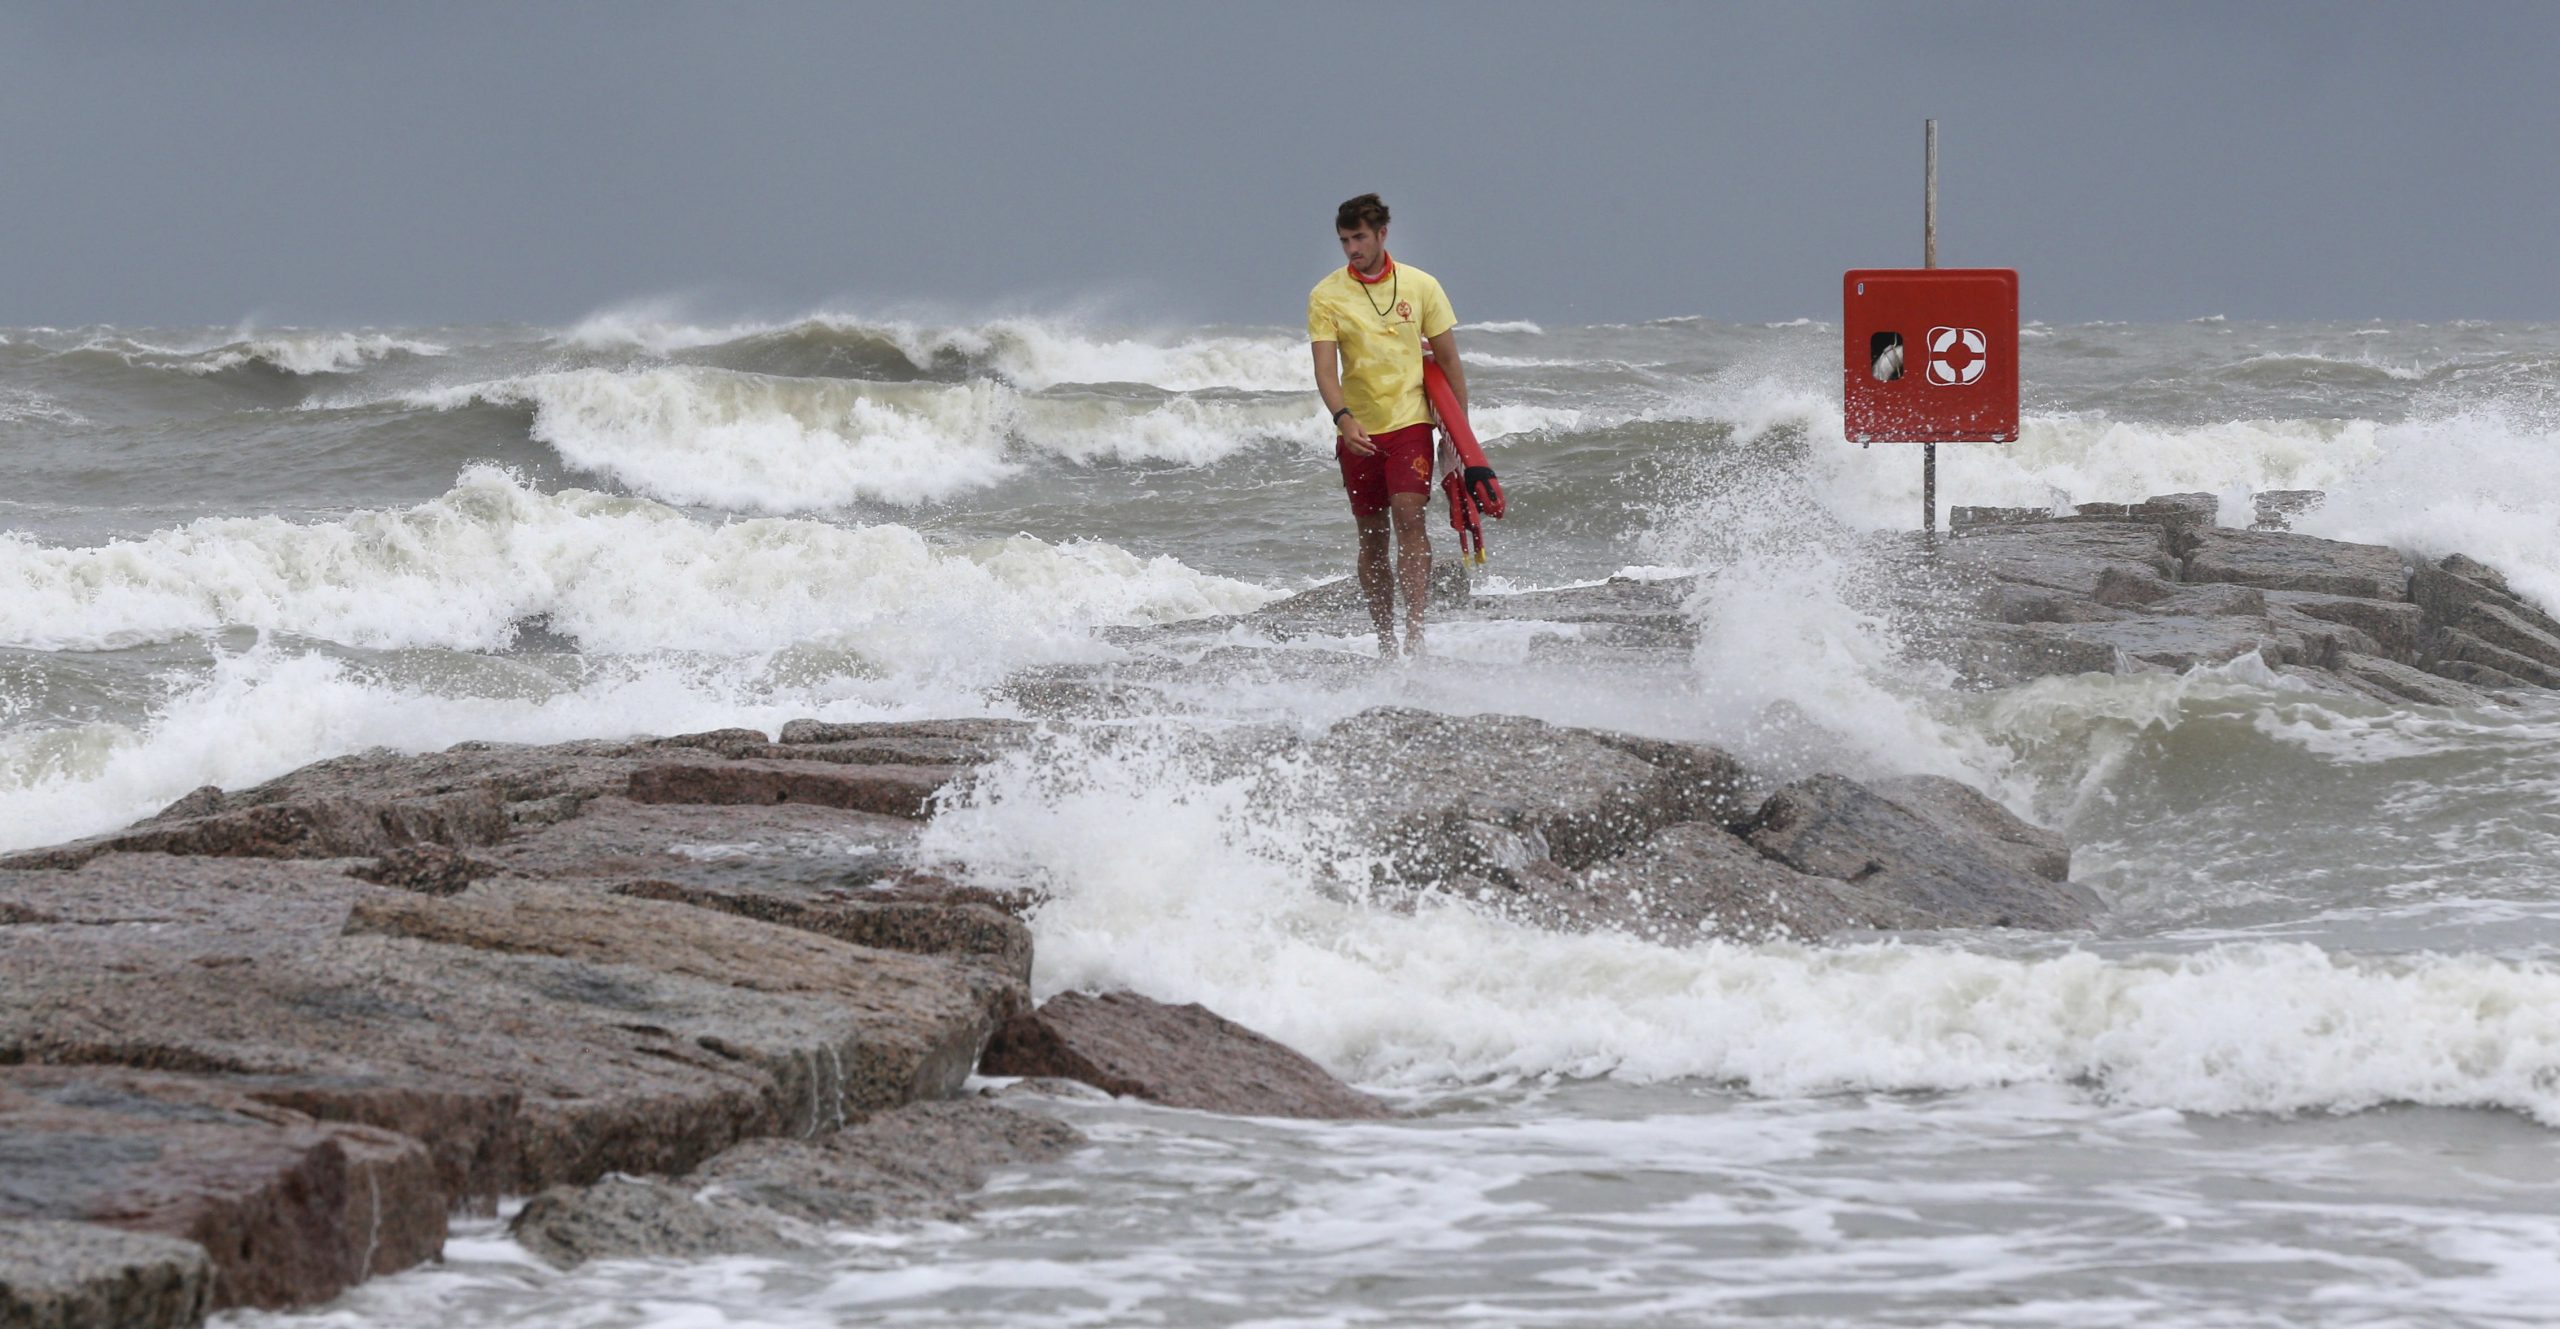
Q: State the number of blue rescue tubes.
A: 0